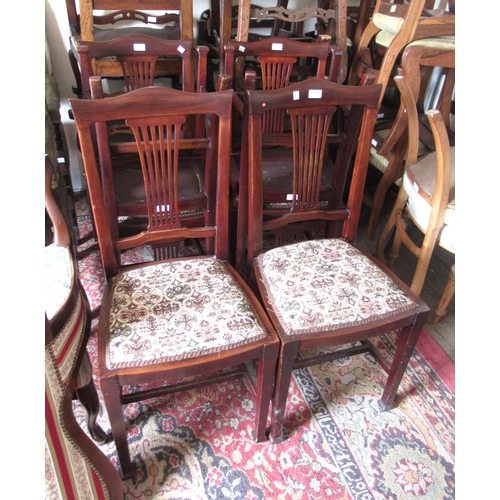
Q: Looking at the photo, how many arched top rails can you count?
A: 4